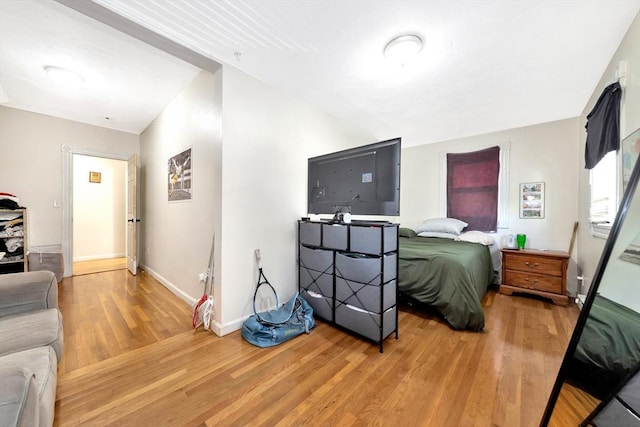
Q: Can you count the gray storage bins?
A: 9